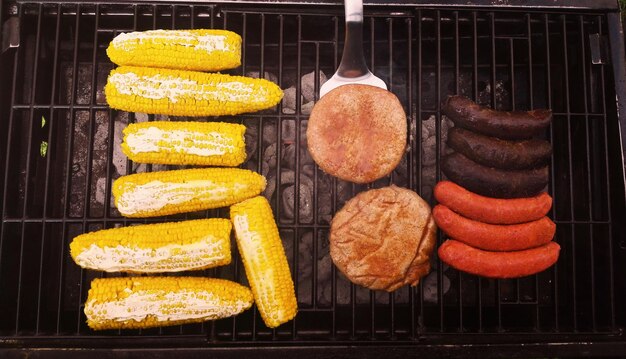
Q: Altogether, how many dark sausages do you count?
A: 3